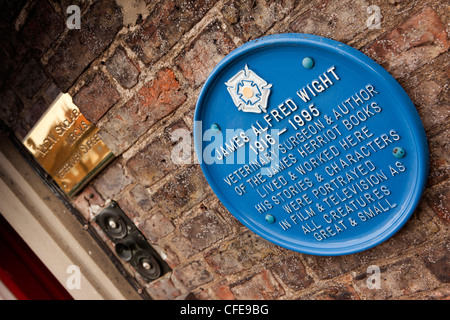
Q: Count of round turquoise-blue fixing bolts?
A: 4